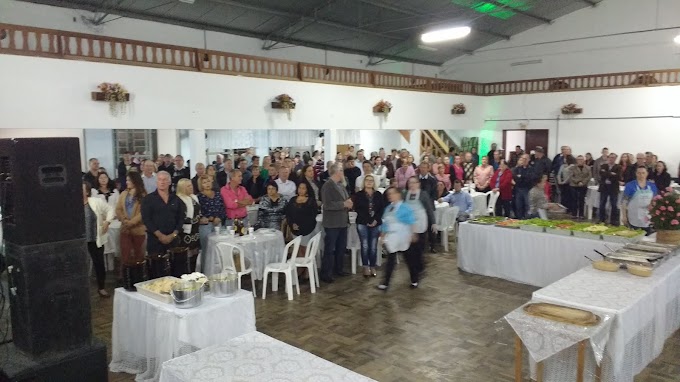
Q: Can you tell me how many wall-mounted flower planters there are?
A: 5